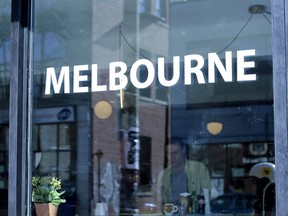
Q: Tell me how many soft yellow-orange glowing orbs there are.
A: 2